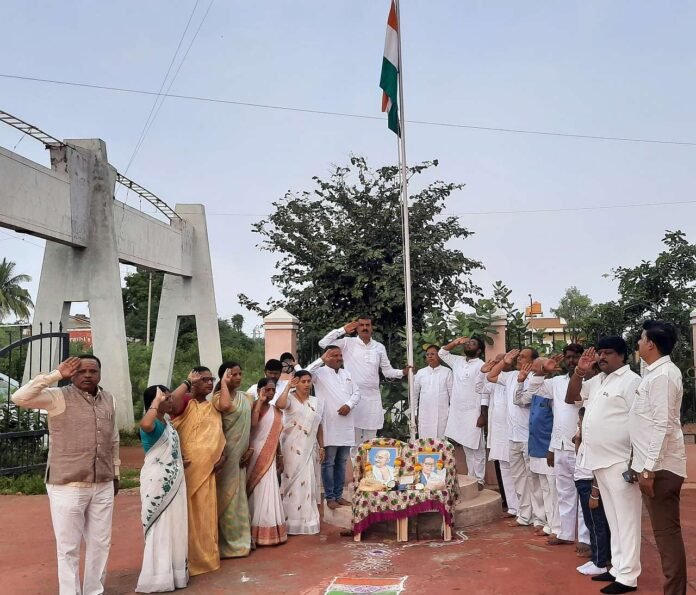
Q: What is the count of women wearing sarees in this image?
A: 5